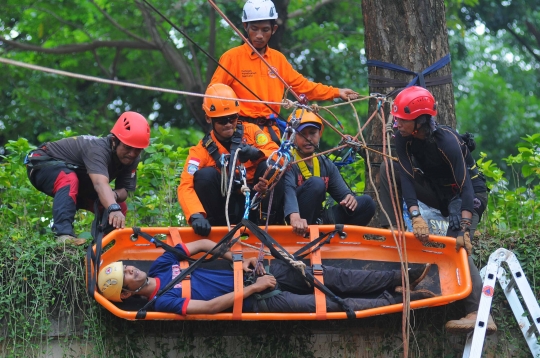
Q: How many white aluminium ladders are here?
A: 1